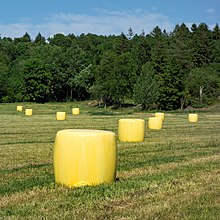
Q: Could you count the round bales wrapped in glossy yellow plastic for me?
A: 9